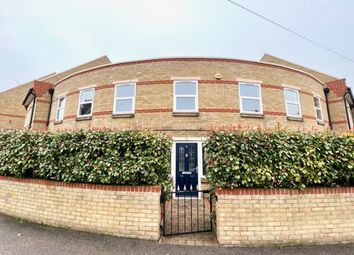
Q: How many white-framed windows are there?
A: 7